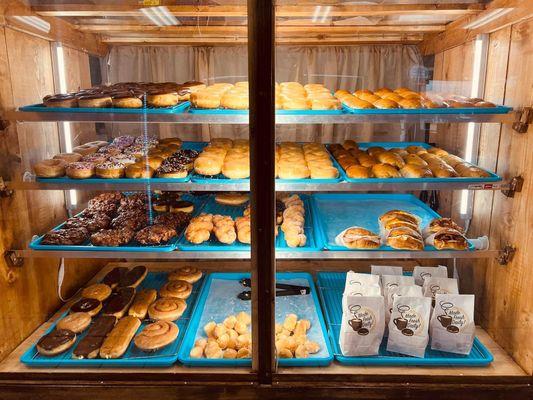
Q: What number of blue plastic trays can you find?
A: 12